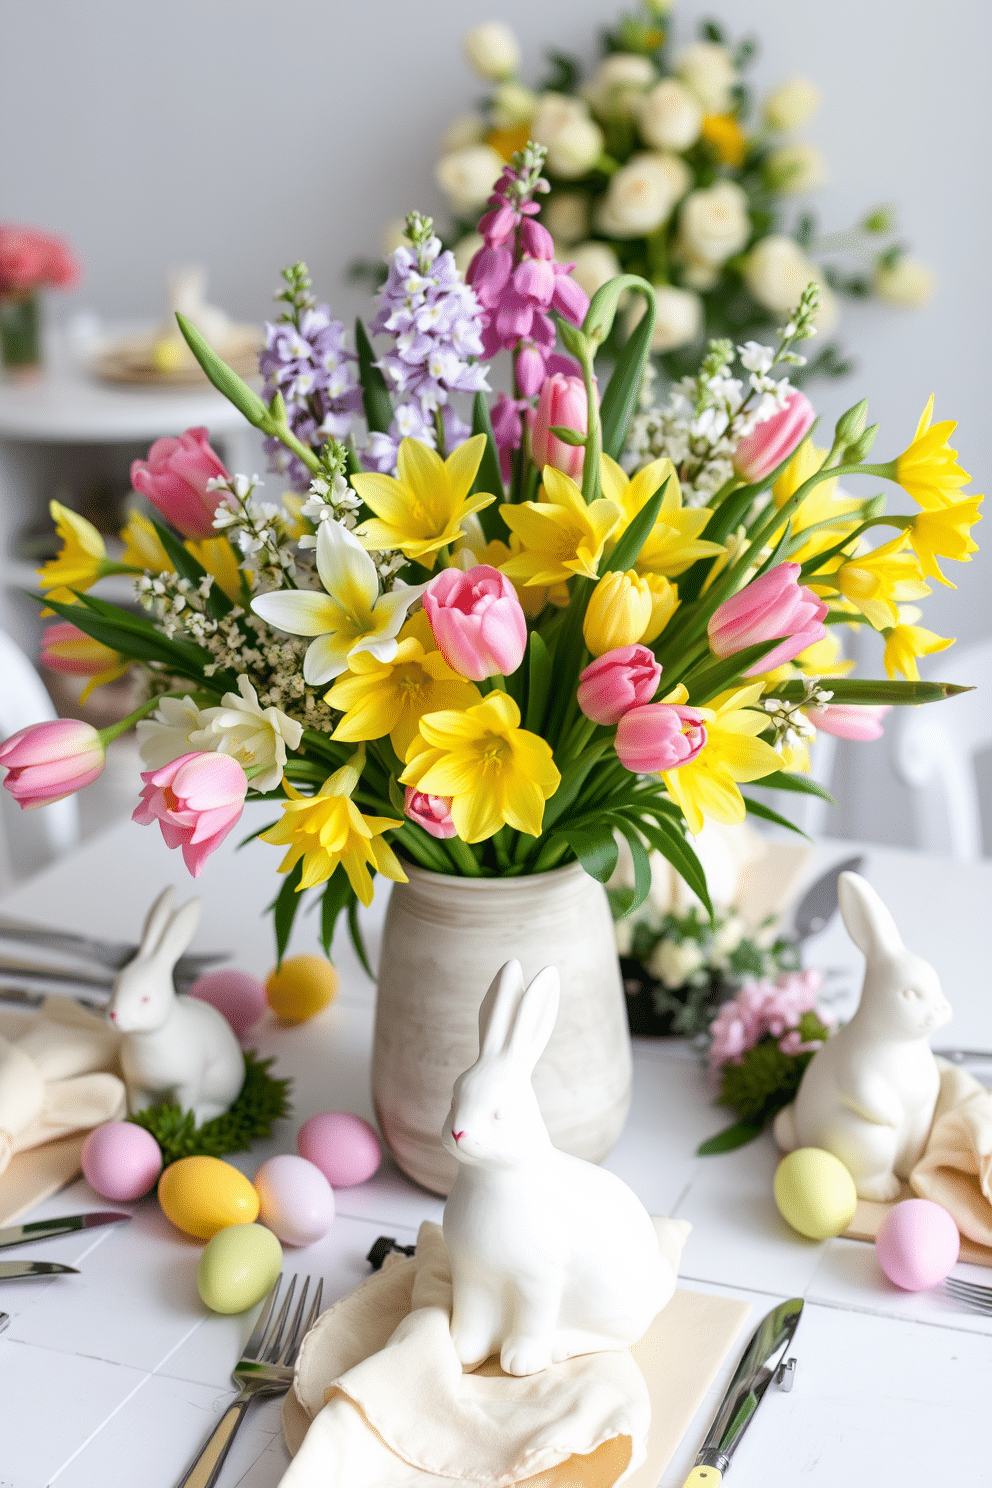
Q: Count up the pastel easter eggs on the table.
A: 9